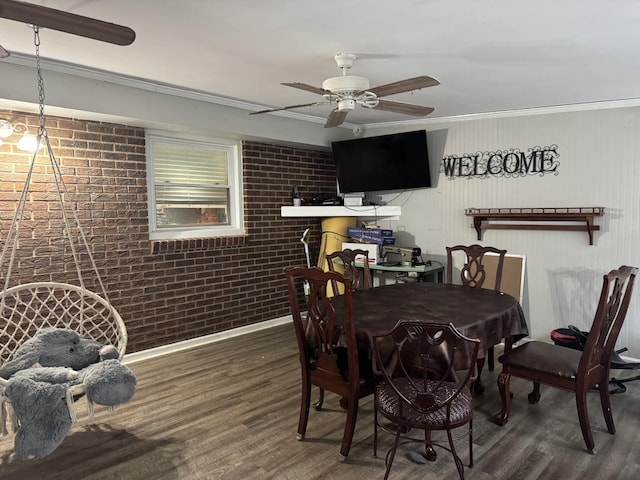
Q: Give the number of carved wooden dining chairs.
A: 4